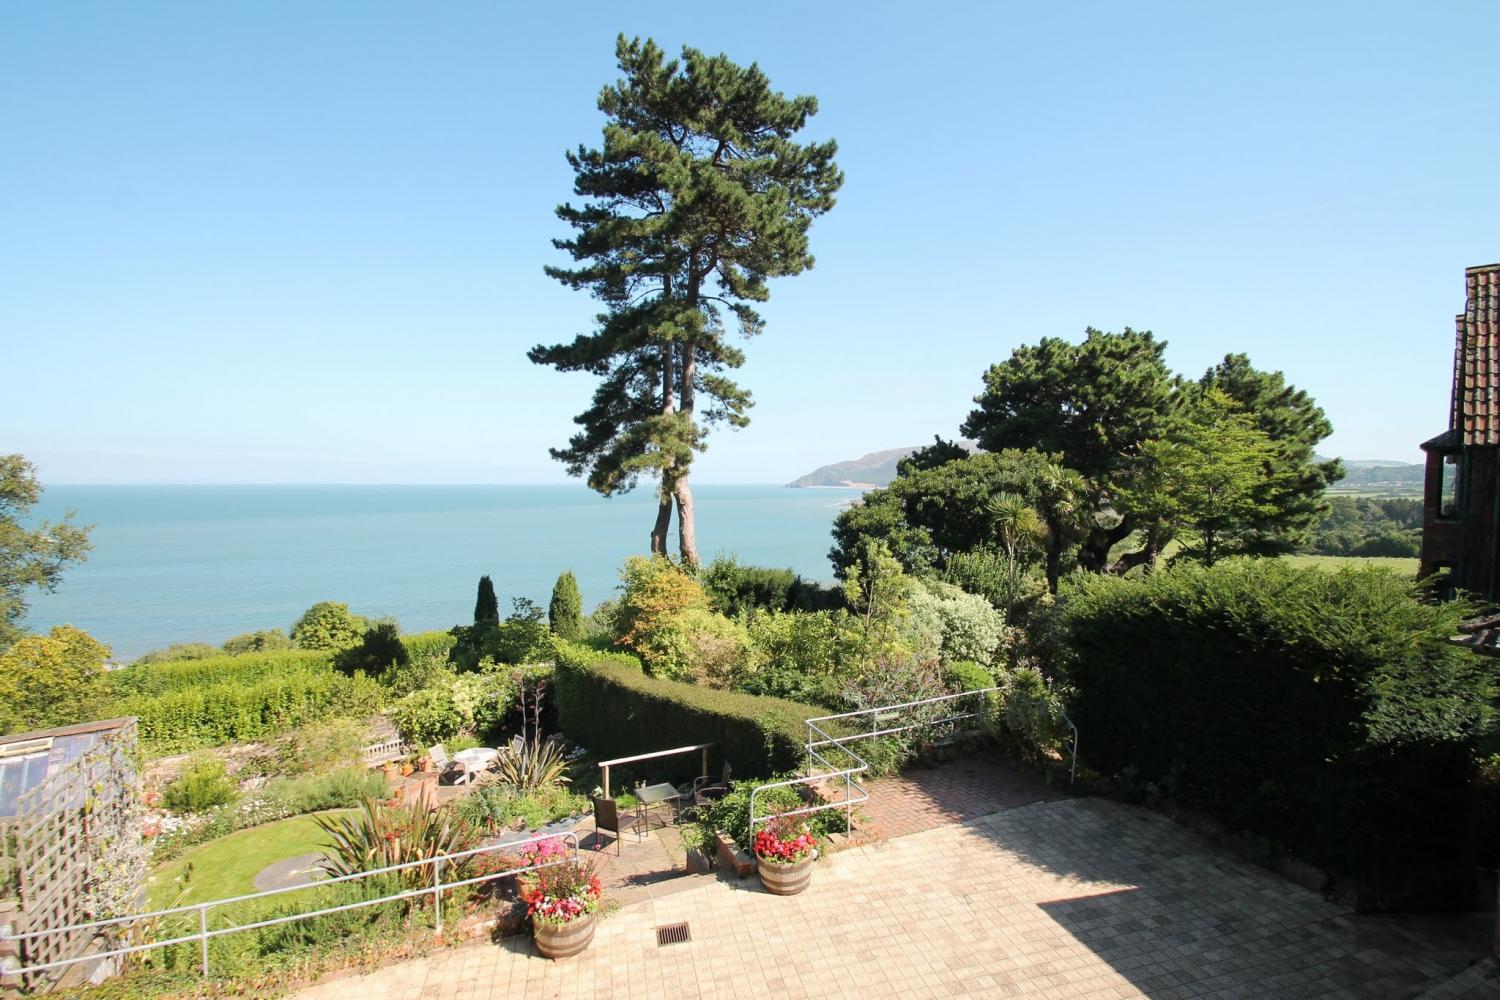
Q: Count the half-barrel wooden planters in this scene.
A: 2